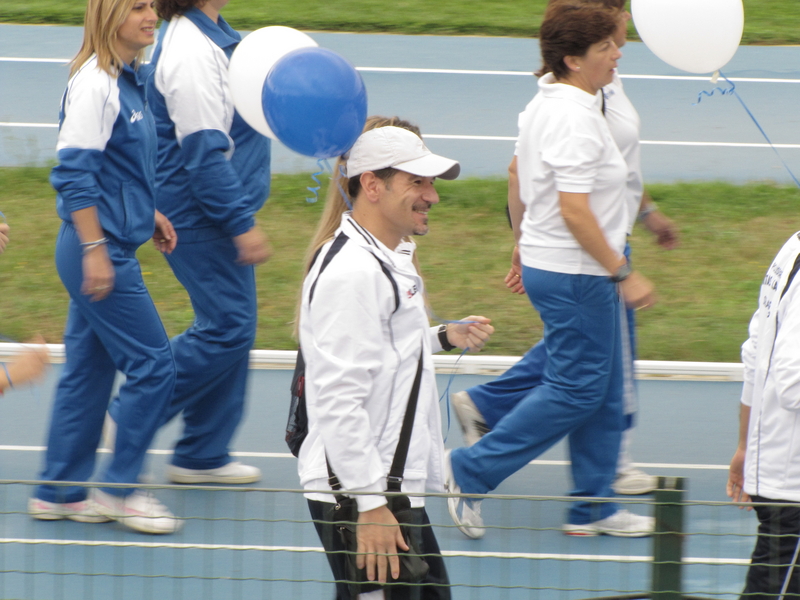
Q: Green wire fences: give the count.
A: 1